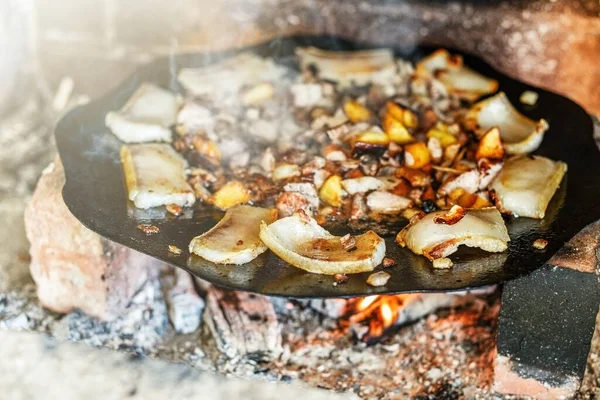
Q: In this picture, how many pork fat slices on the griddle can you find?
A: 10